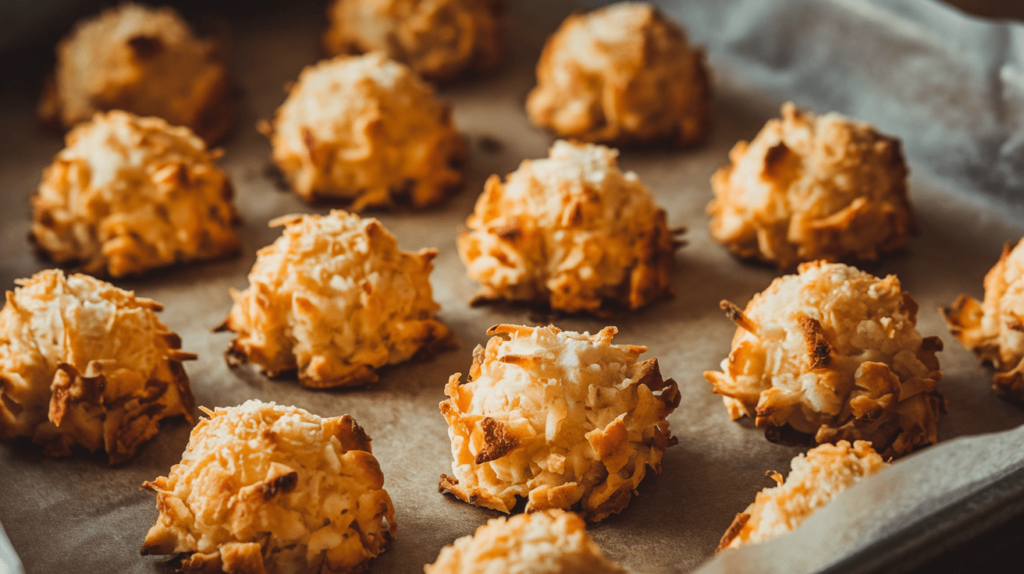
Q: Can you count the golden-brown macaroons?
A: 15